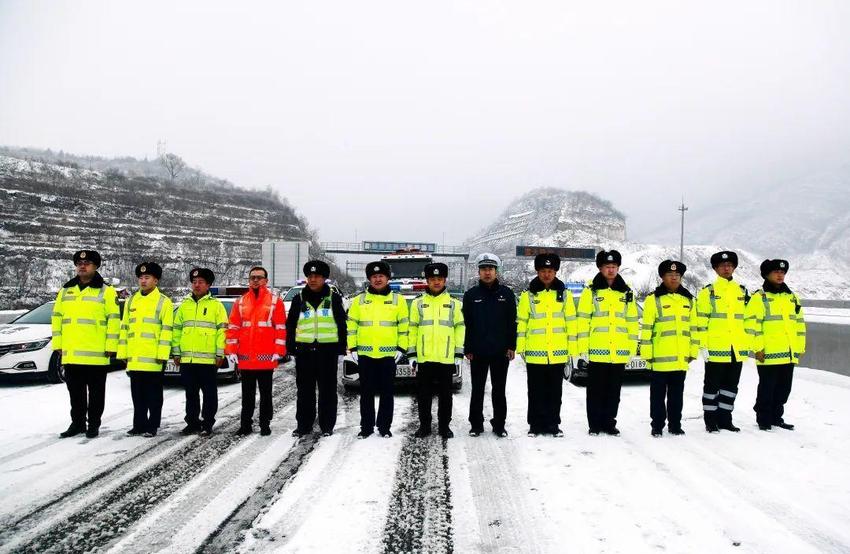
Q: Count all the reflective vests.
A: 12